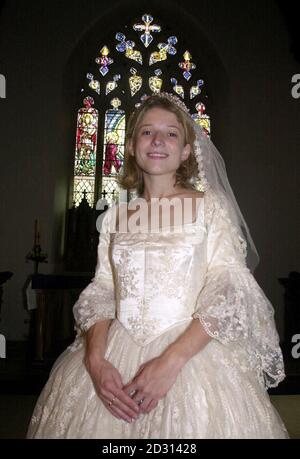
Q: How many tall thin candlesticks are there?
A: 1